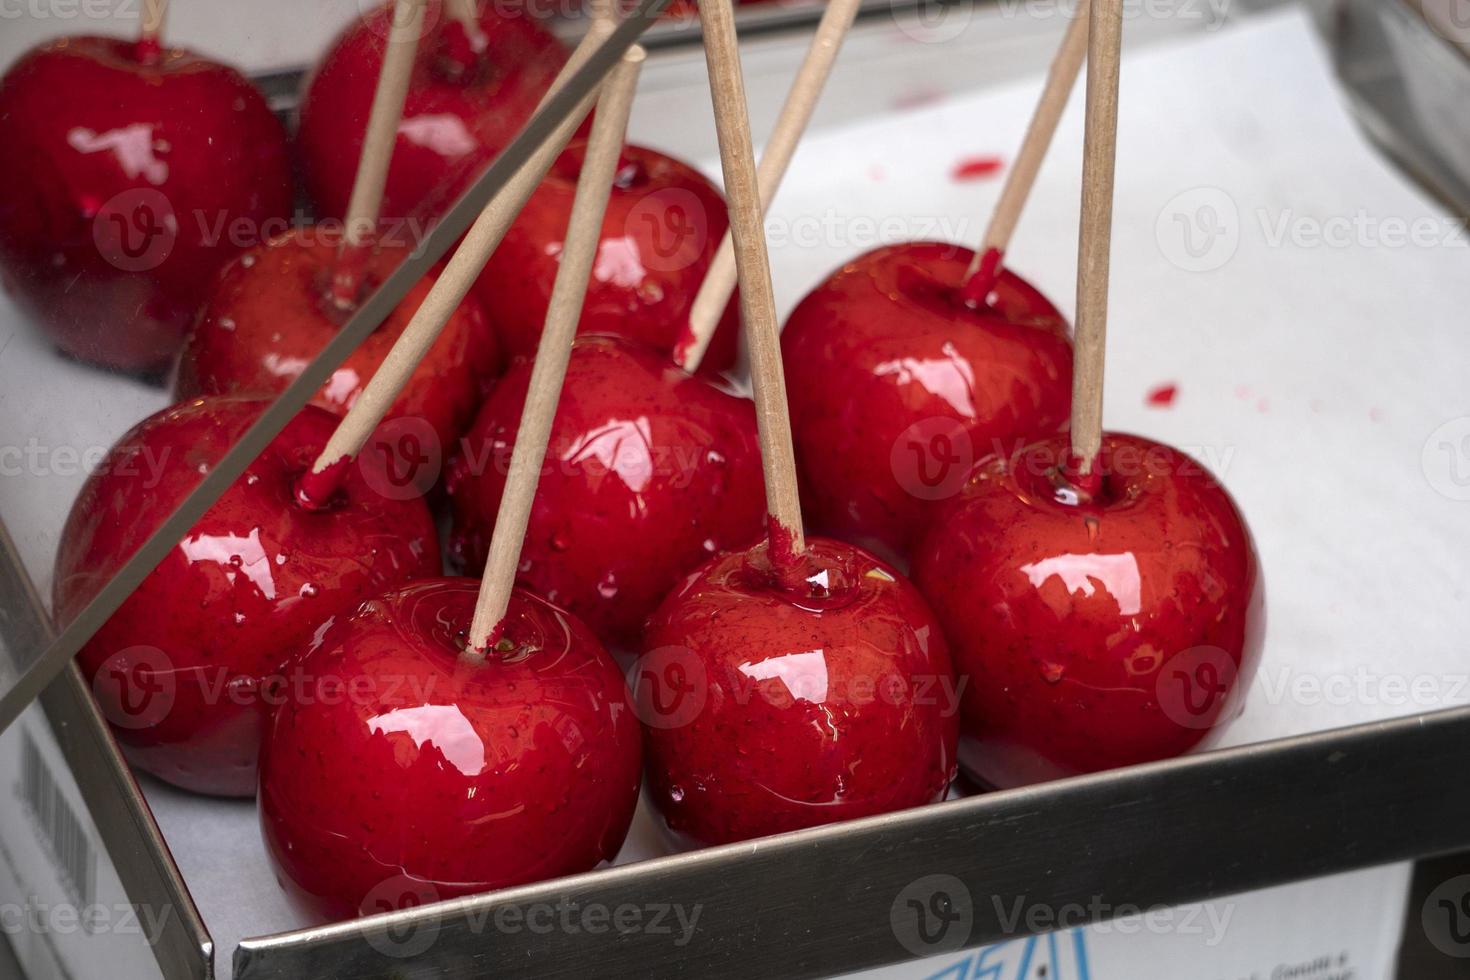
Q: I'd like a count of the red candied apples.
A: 10